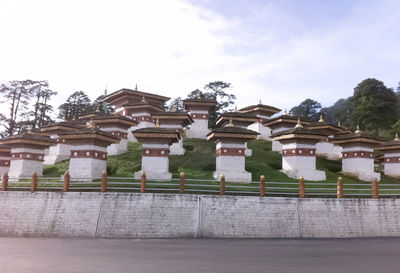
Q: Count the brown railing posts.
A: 11